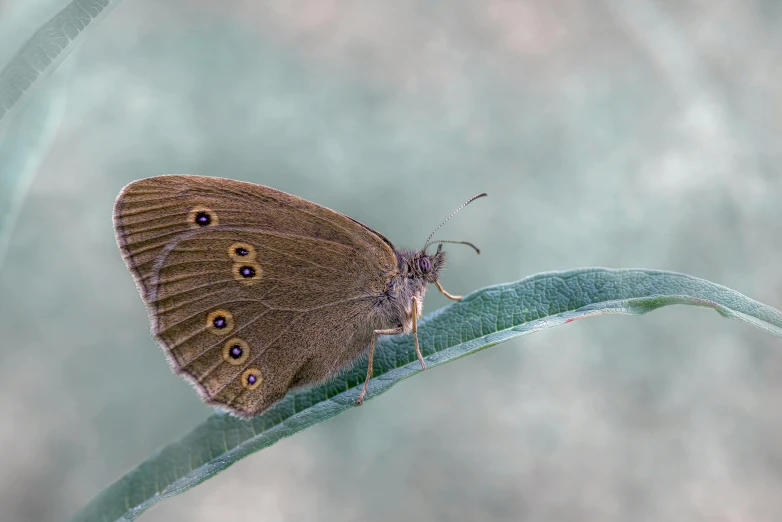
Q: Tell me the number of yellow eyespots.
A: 6